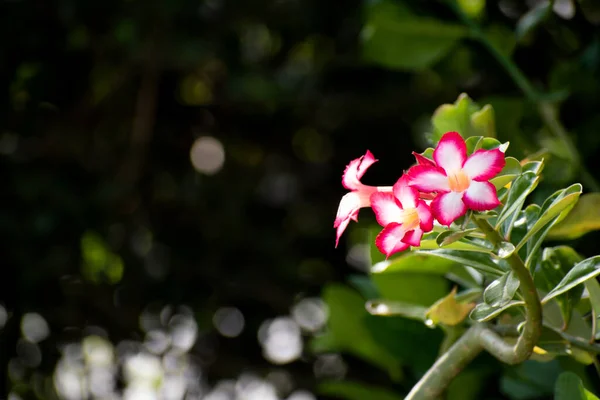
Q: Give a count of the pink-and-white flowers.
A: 3